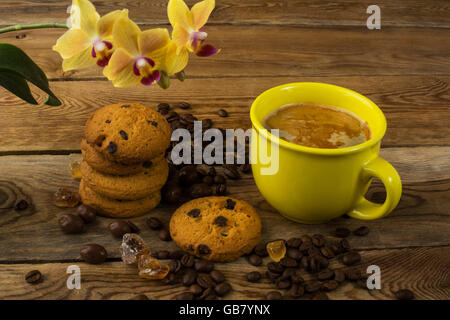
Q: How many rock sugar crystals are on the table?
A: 5